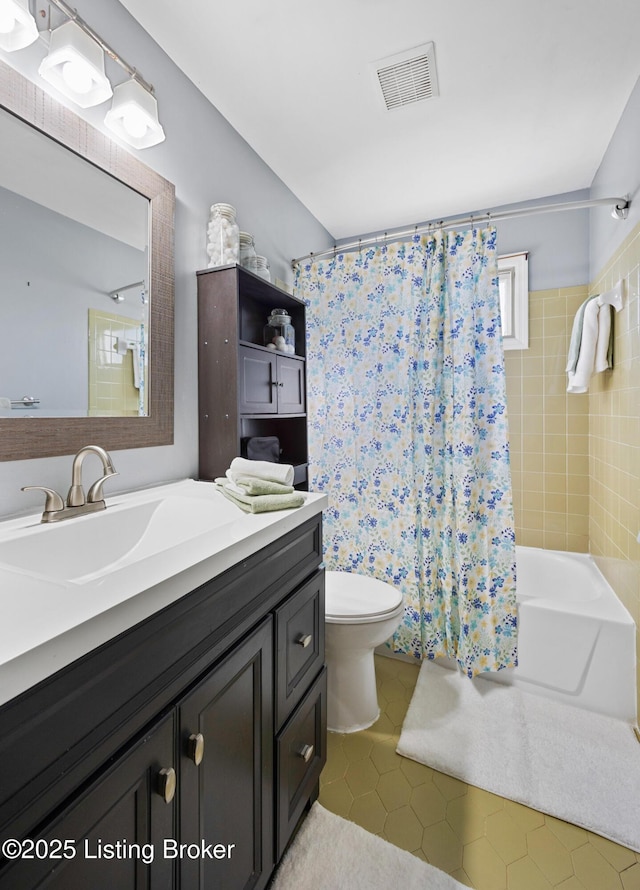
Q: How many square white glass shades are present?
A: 3